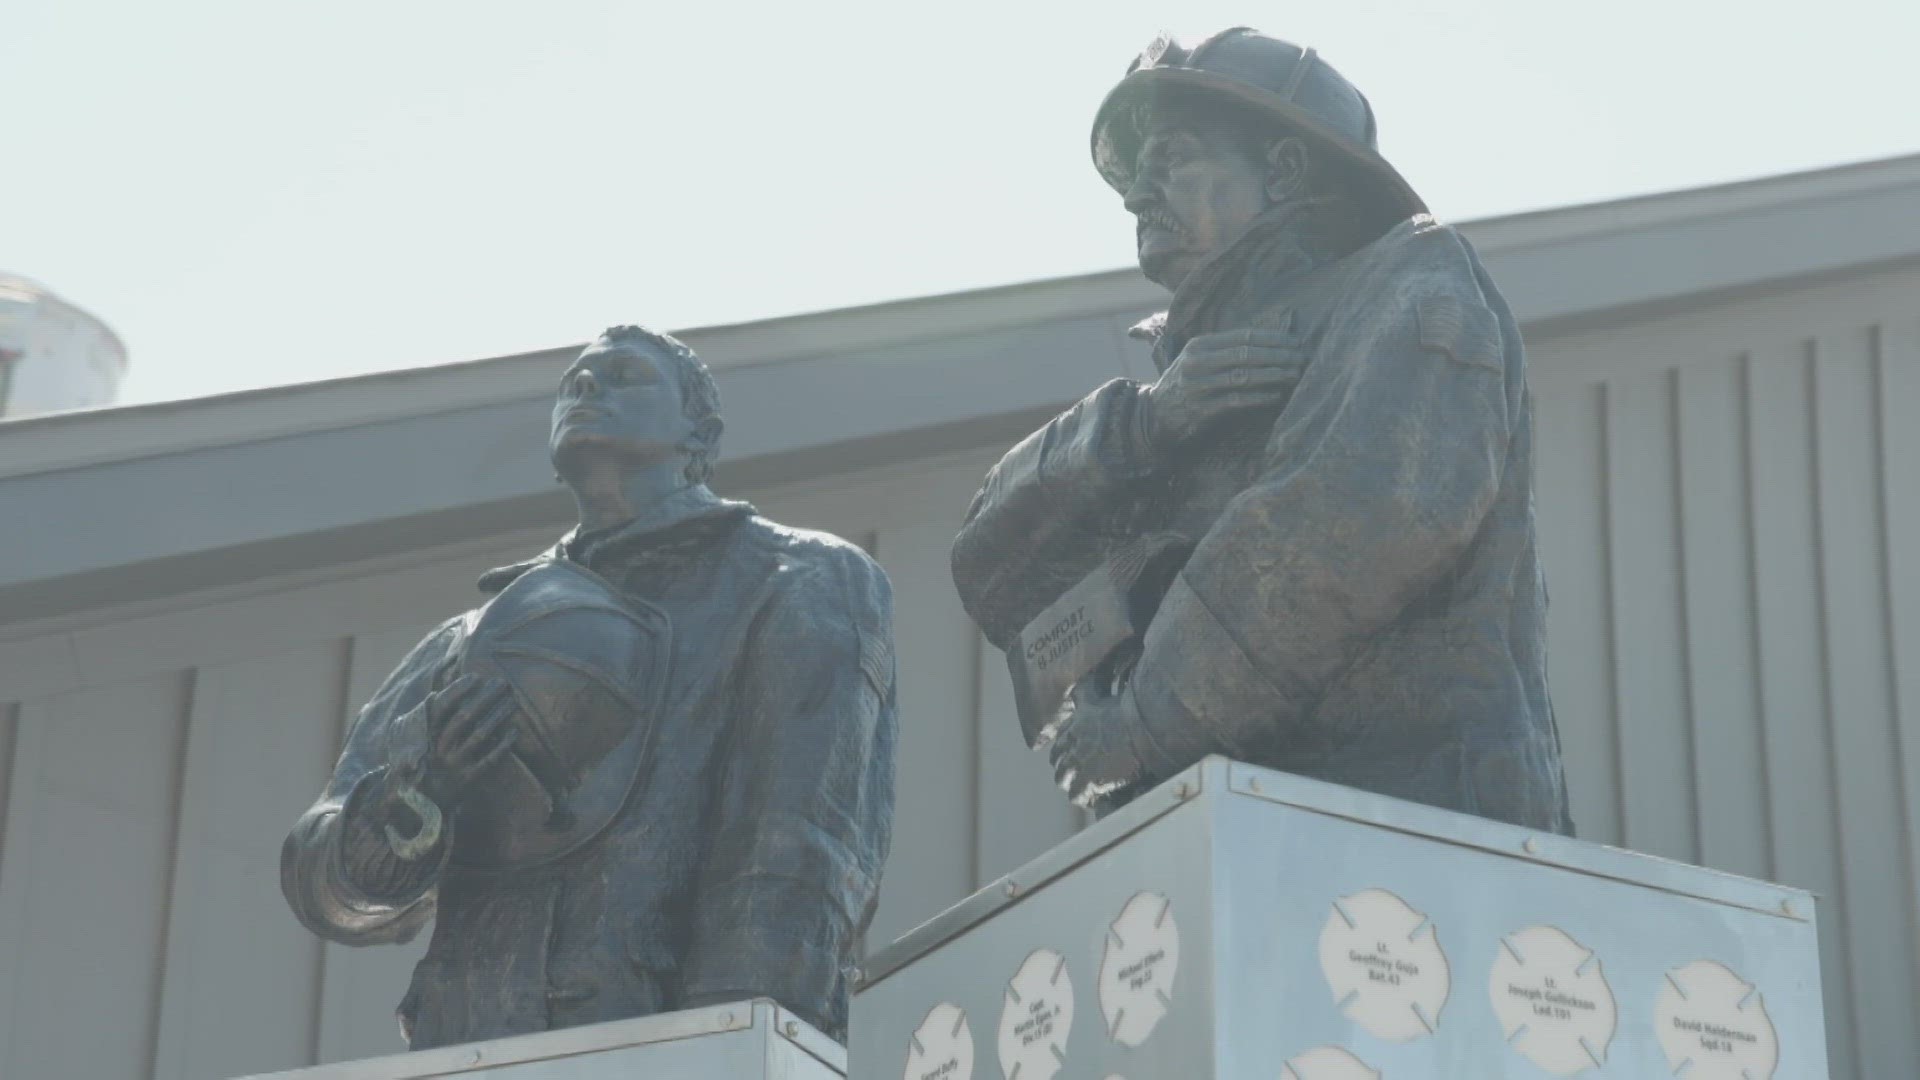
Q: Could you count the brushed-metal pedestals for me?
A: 2